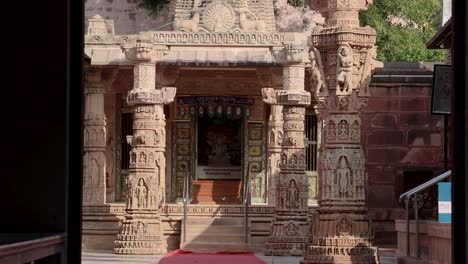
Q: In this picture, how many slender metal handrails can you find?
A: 3